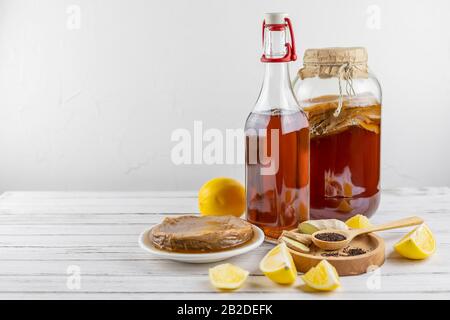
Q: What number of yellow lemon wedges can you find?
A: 5